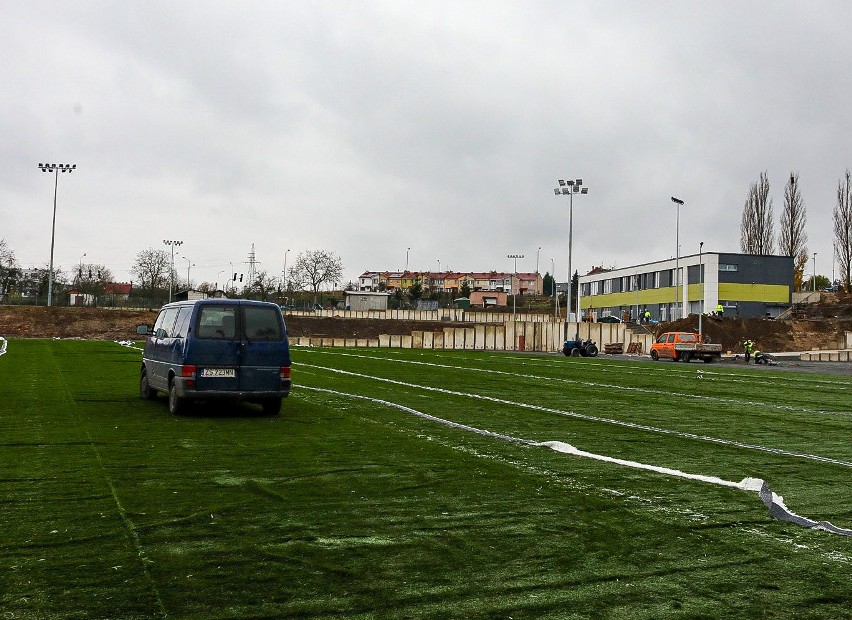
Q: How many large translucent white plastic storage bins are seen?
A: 0